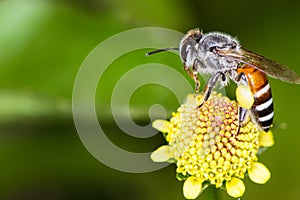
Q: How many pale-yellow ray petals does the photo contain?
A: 6